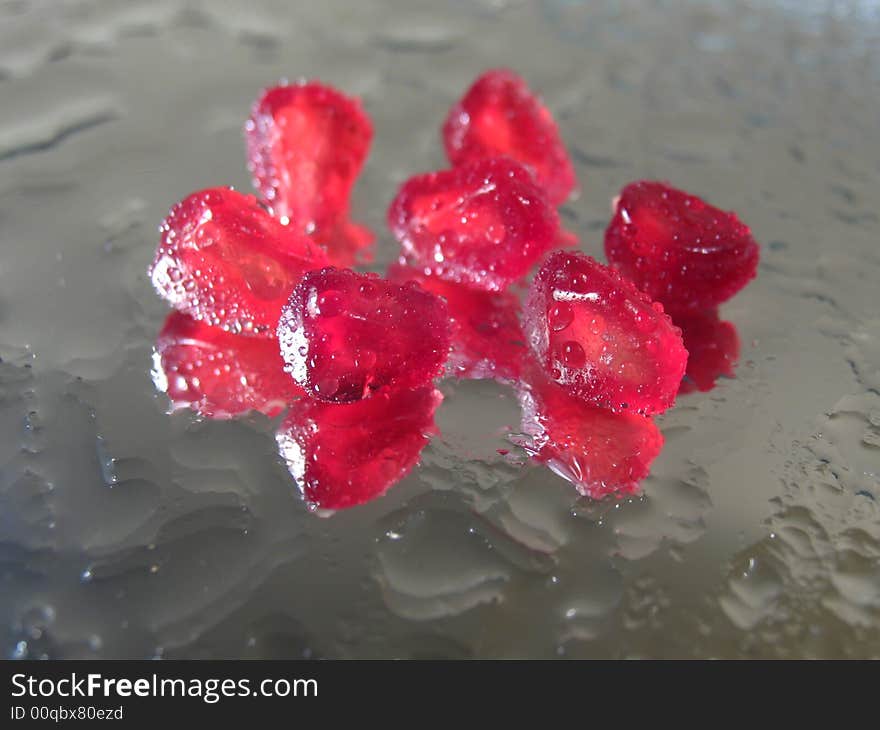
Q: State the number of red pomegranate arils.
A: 7